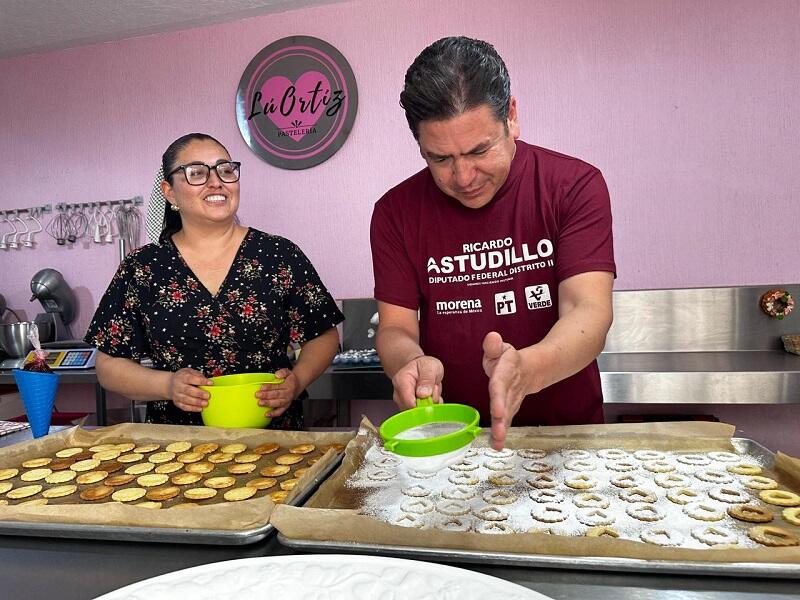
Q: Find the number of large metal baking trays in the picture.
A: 2